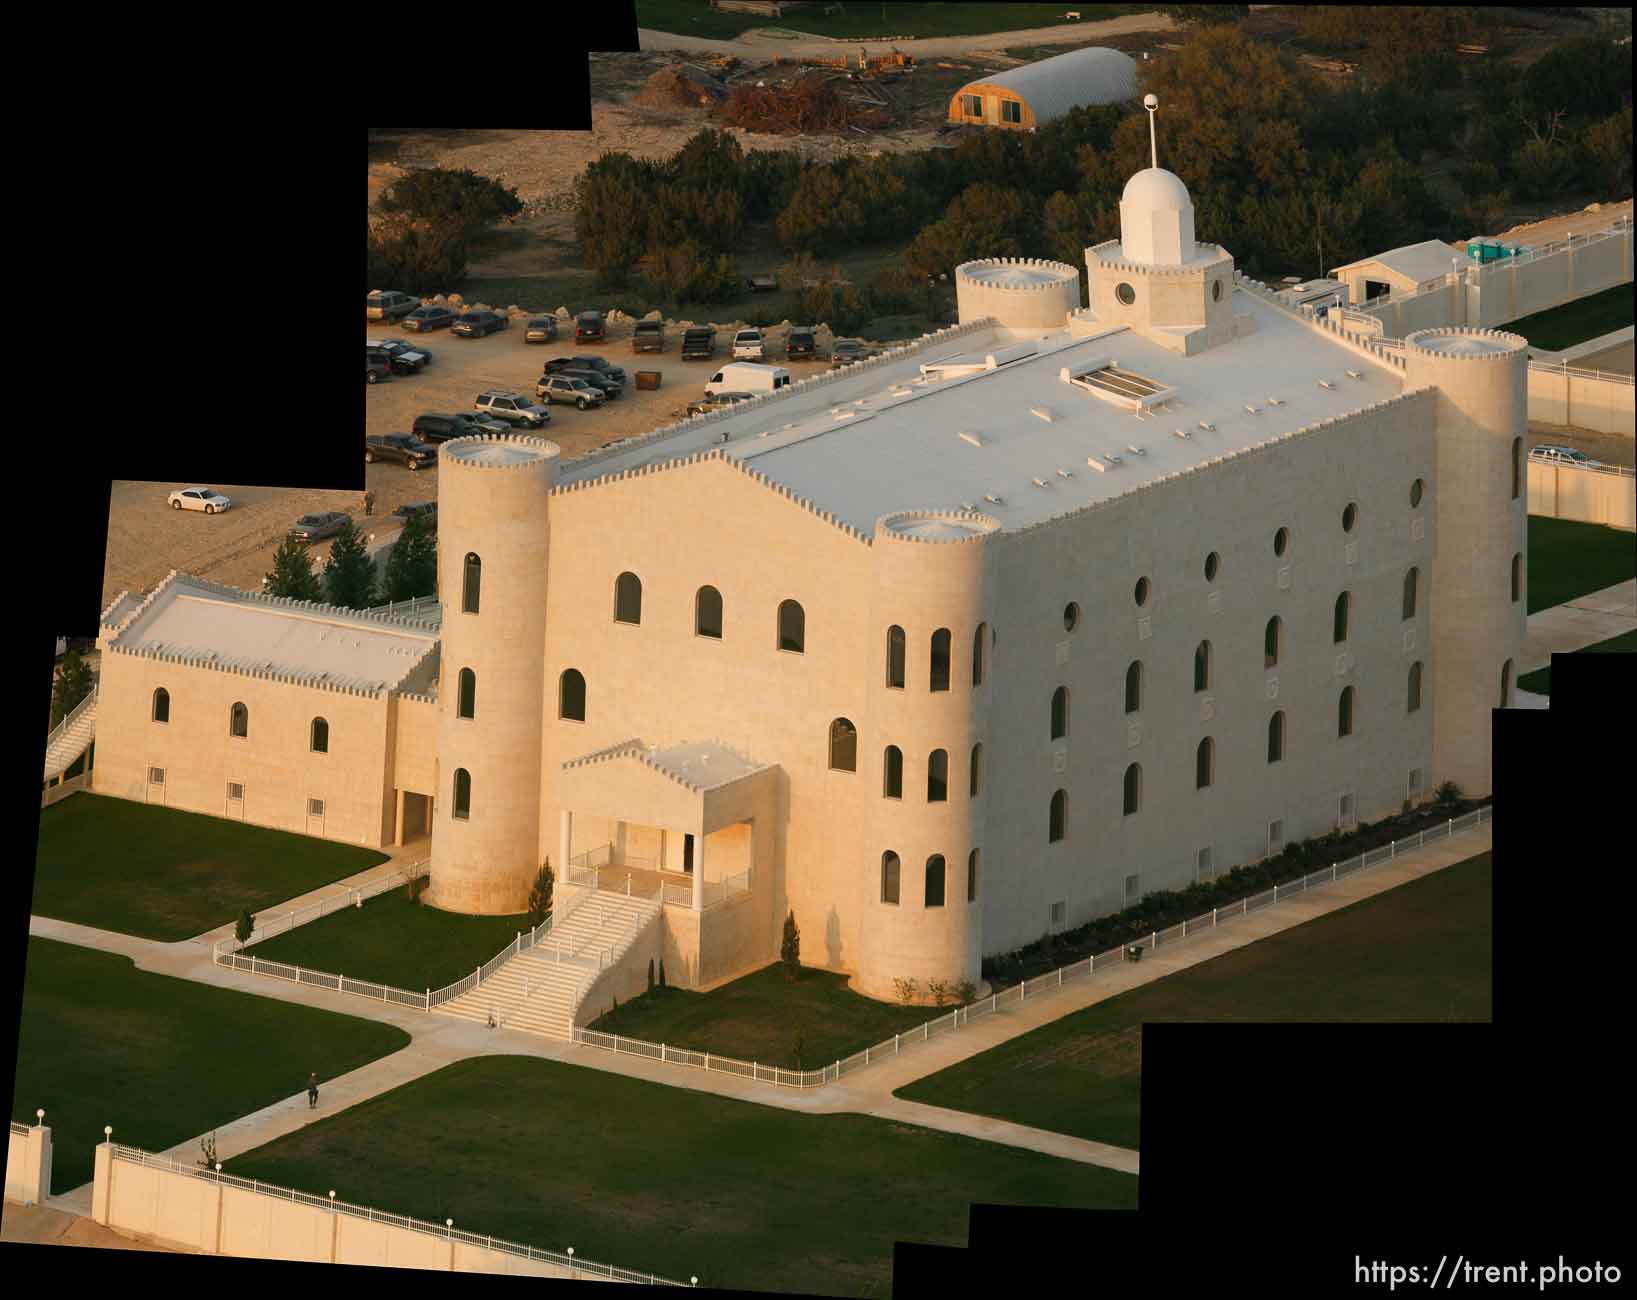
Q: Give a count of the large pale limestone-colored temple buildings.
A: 1